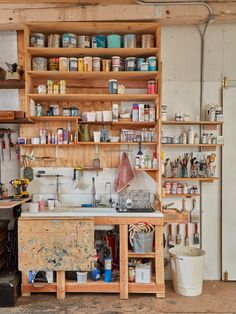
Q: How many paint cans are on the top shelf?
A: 8